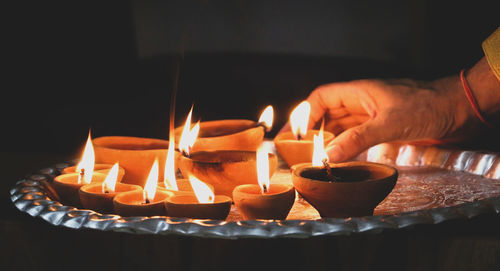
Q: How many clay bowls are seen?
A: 12